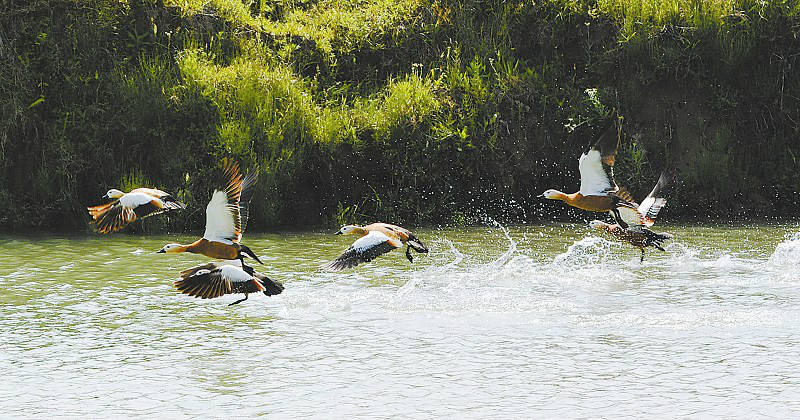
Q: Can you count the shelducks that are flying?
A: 6